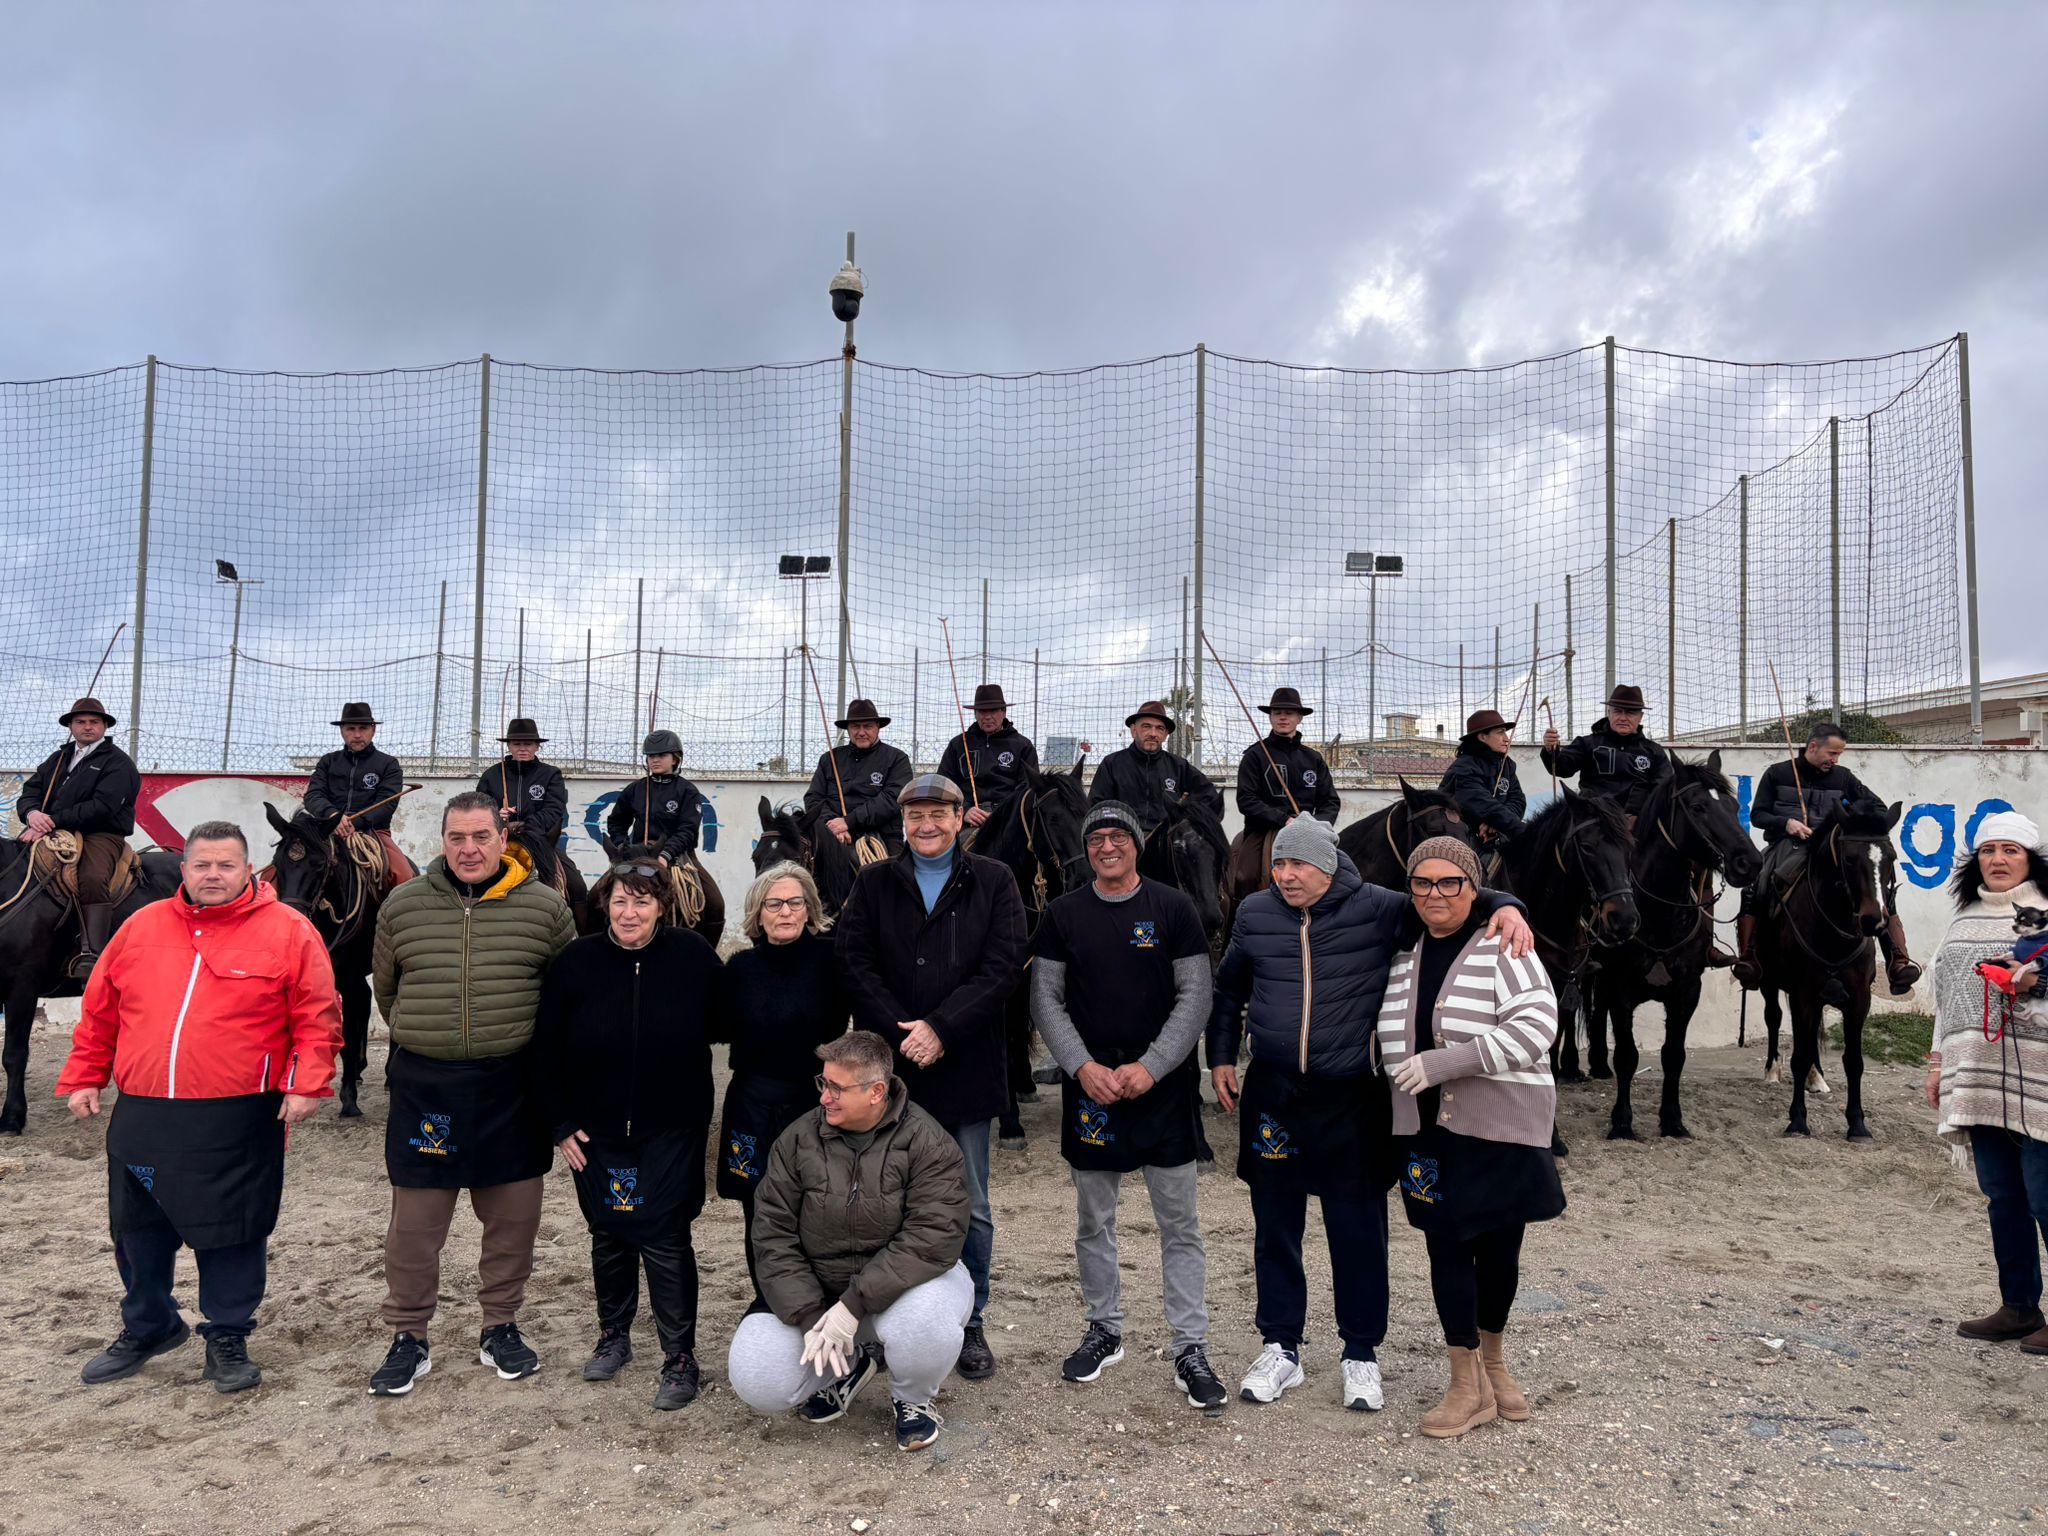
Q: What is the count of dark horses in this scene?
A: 11